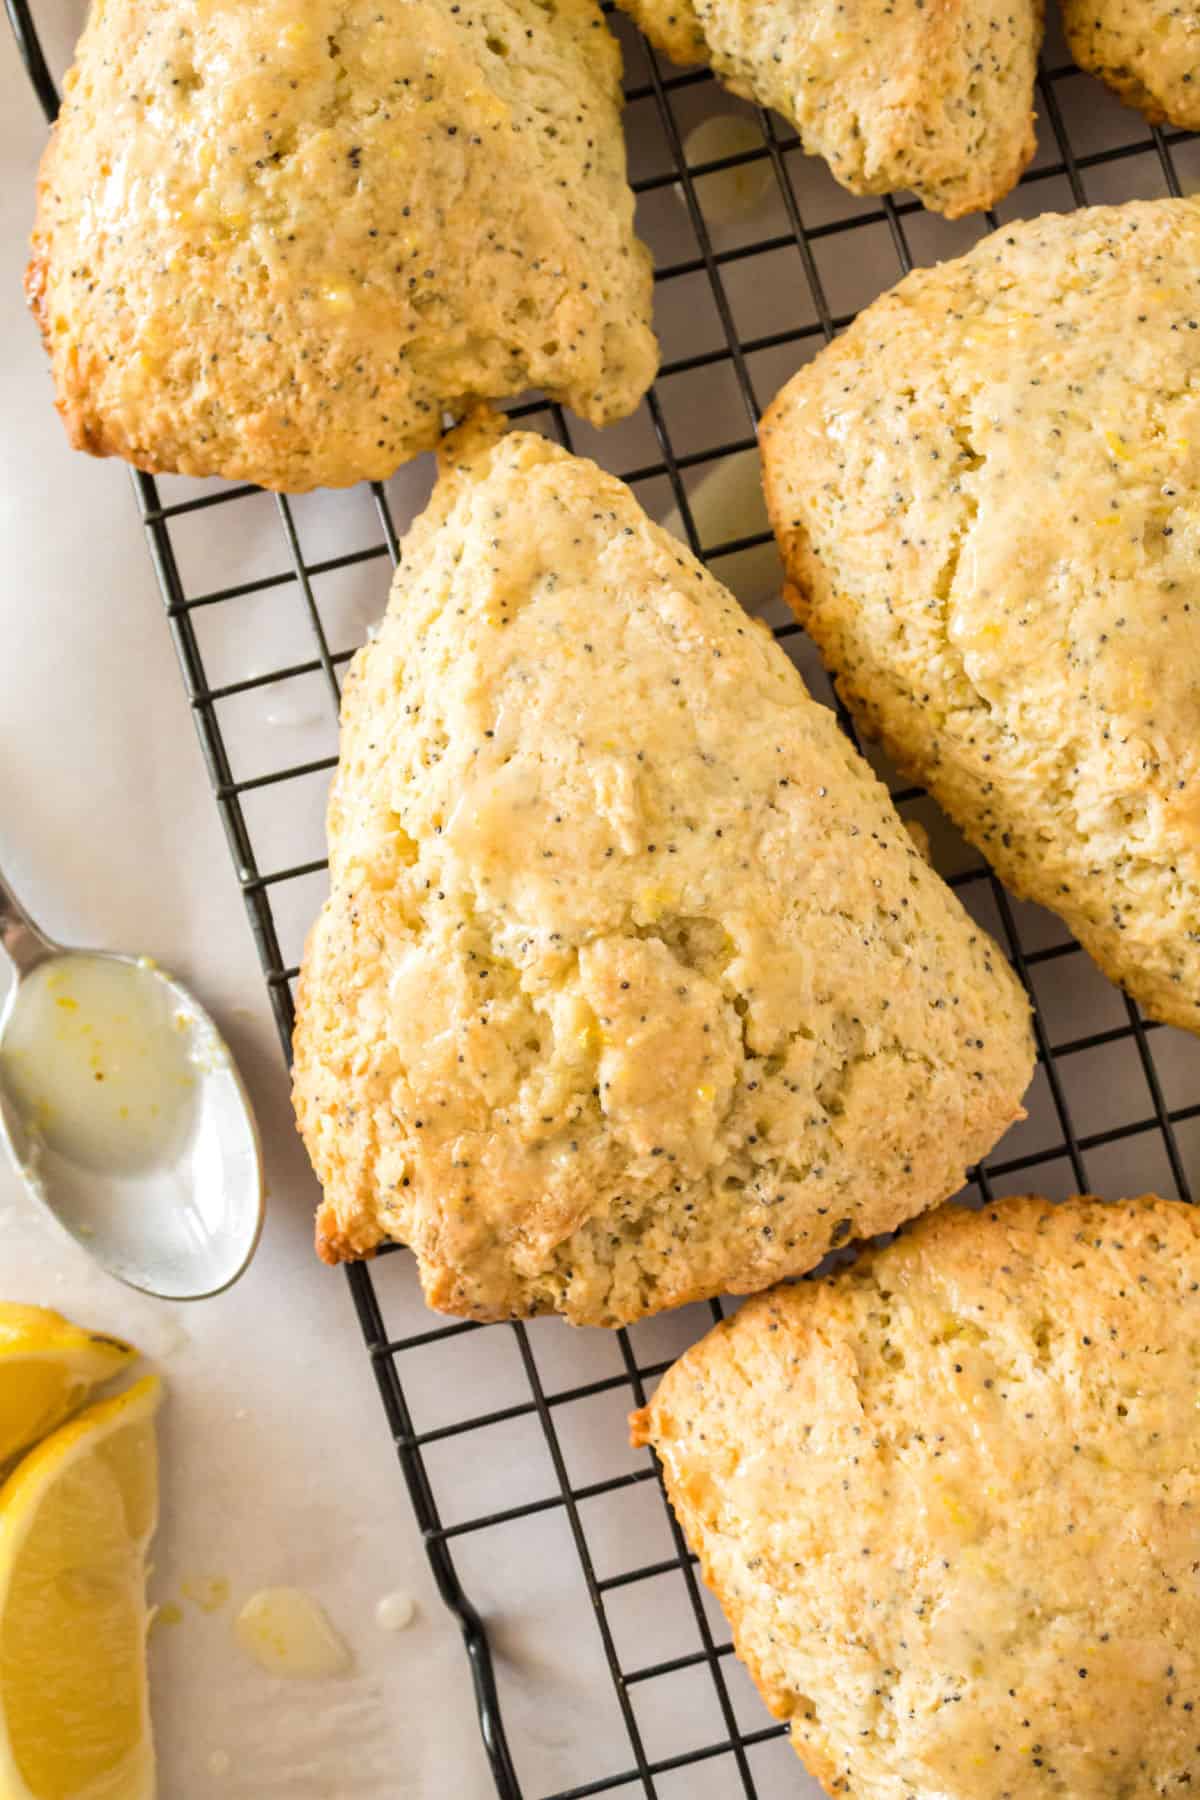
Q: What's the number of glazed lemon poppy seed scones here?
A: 6